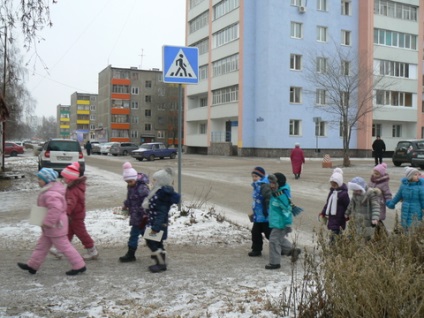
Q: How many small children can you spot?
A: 10